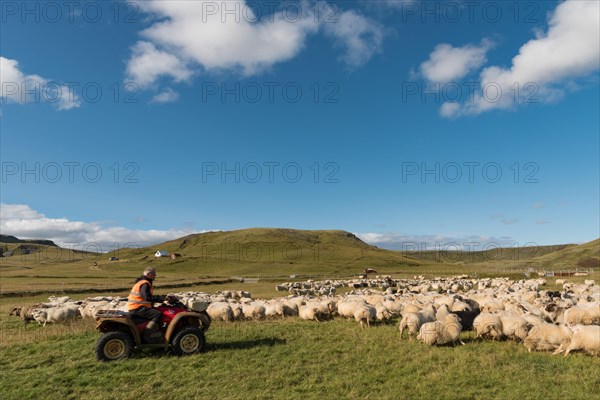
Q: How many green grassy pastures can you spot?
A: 1